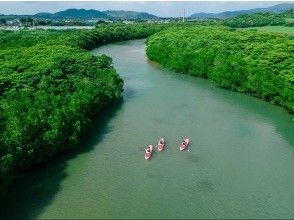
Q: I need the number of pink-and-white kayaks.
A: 3